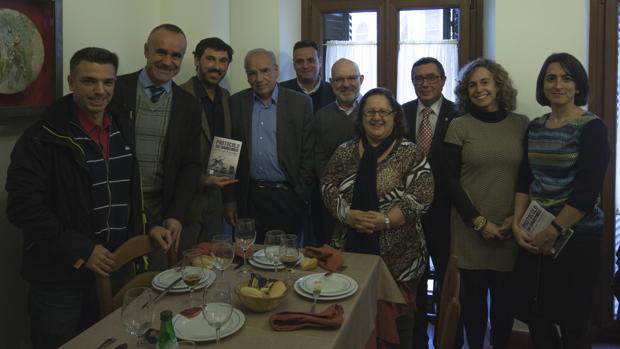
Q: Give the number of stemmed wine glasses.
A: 7